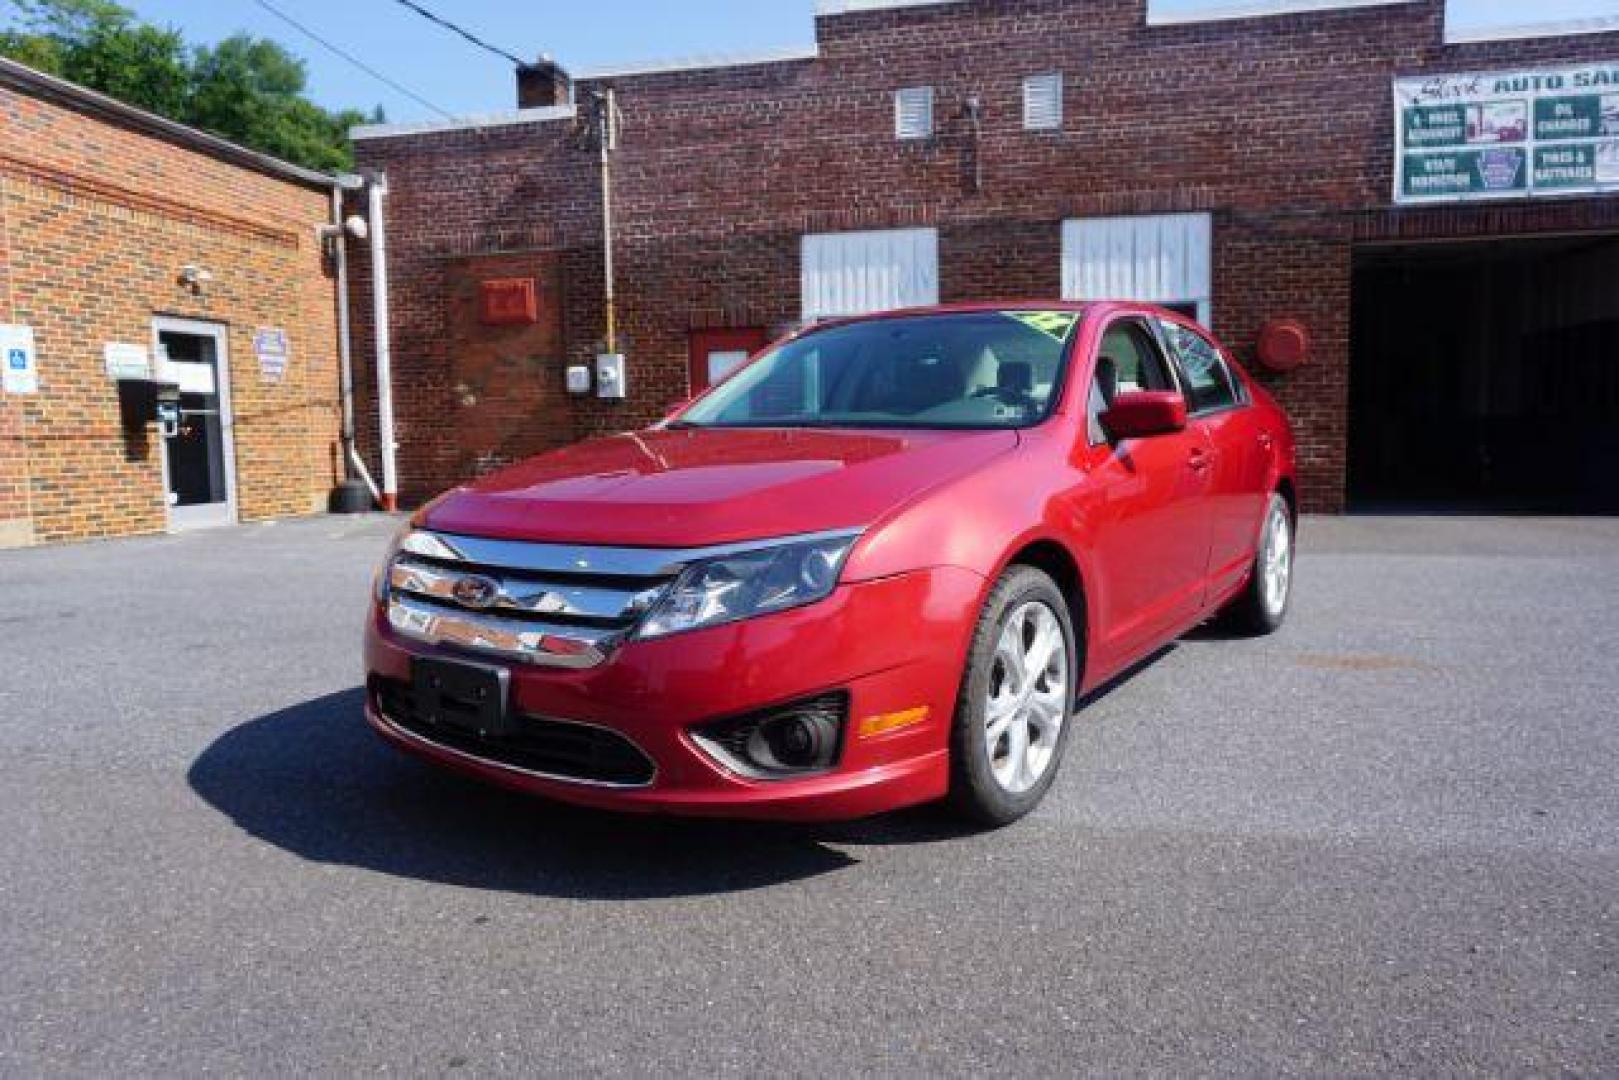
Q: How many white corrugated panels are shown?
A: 2